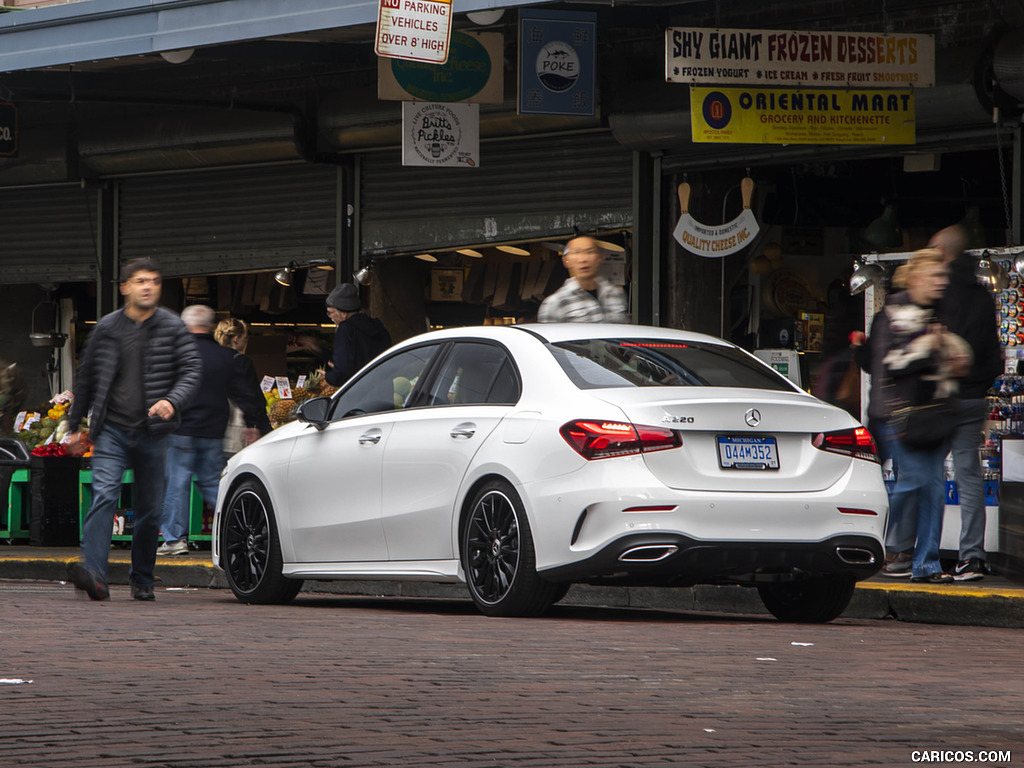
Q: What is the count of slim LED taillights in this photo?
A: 2